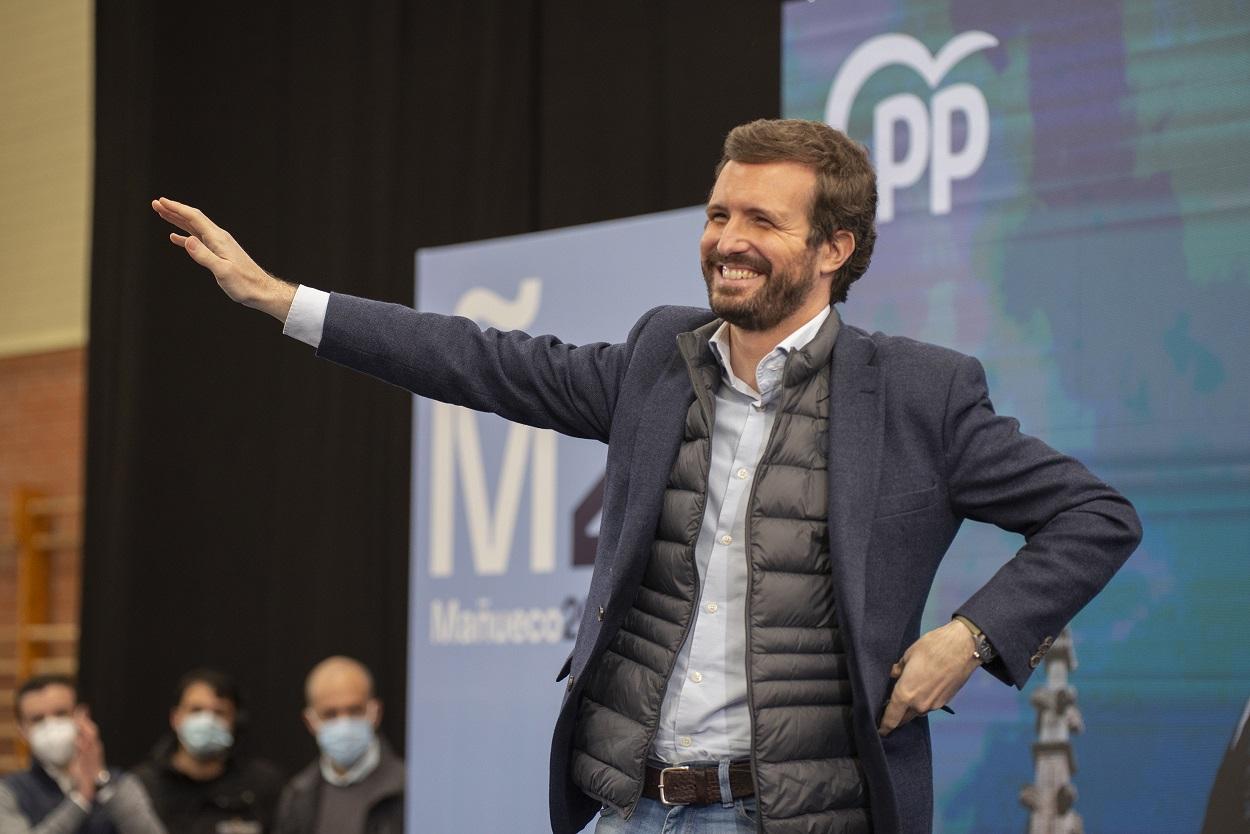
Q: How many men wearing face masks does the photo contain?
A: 3